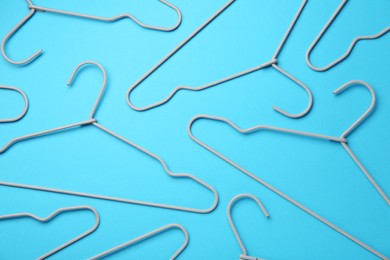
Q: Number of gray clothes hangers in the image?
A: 9